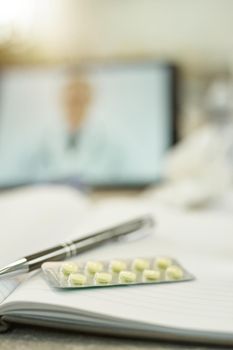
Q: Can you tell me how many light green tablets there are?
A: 10